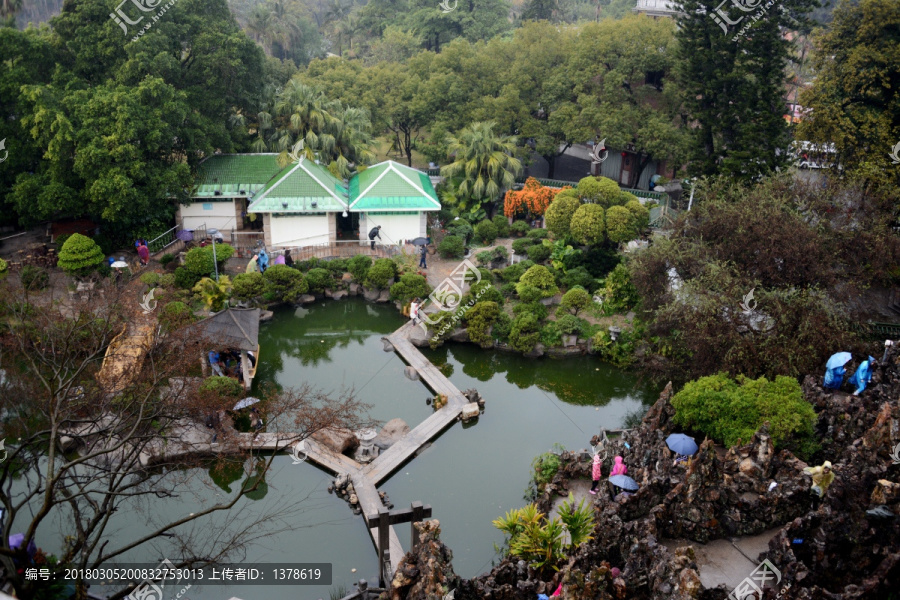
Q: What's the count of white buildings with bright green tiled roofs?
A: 3